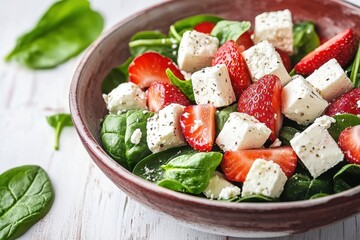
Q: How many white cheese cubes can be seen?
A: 12